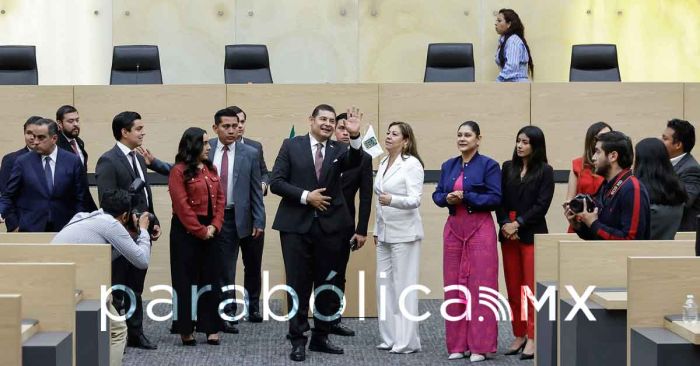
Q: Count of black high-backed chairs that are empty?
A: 5